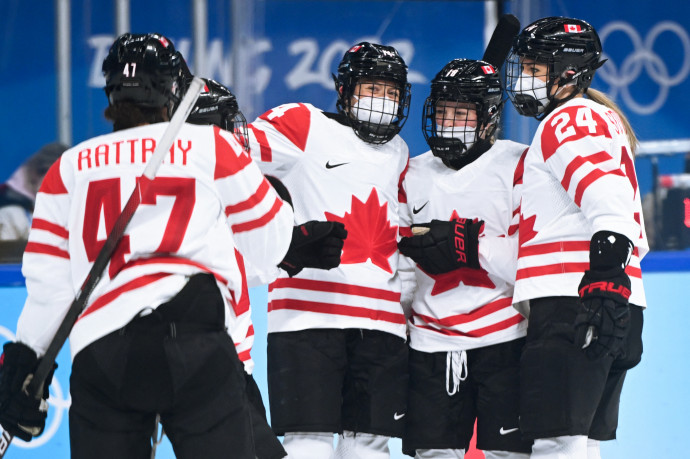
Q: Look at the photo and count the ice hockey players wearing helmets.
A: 5